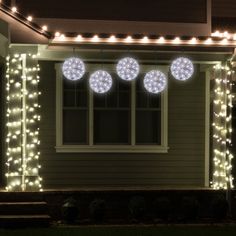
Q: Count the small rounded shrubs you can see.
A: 6